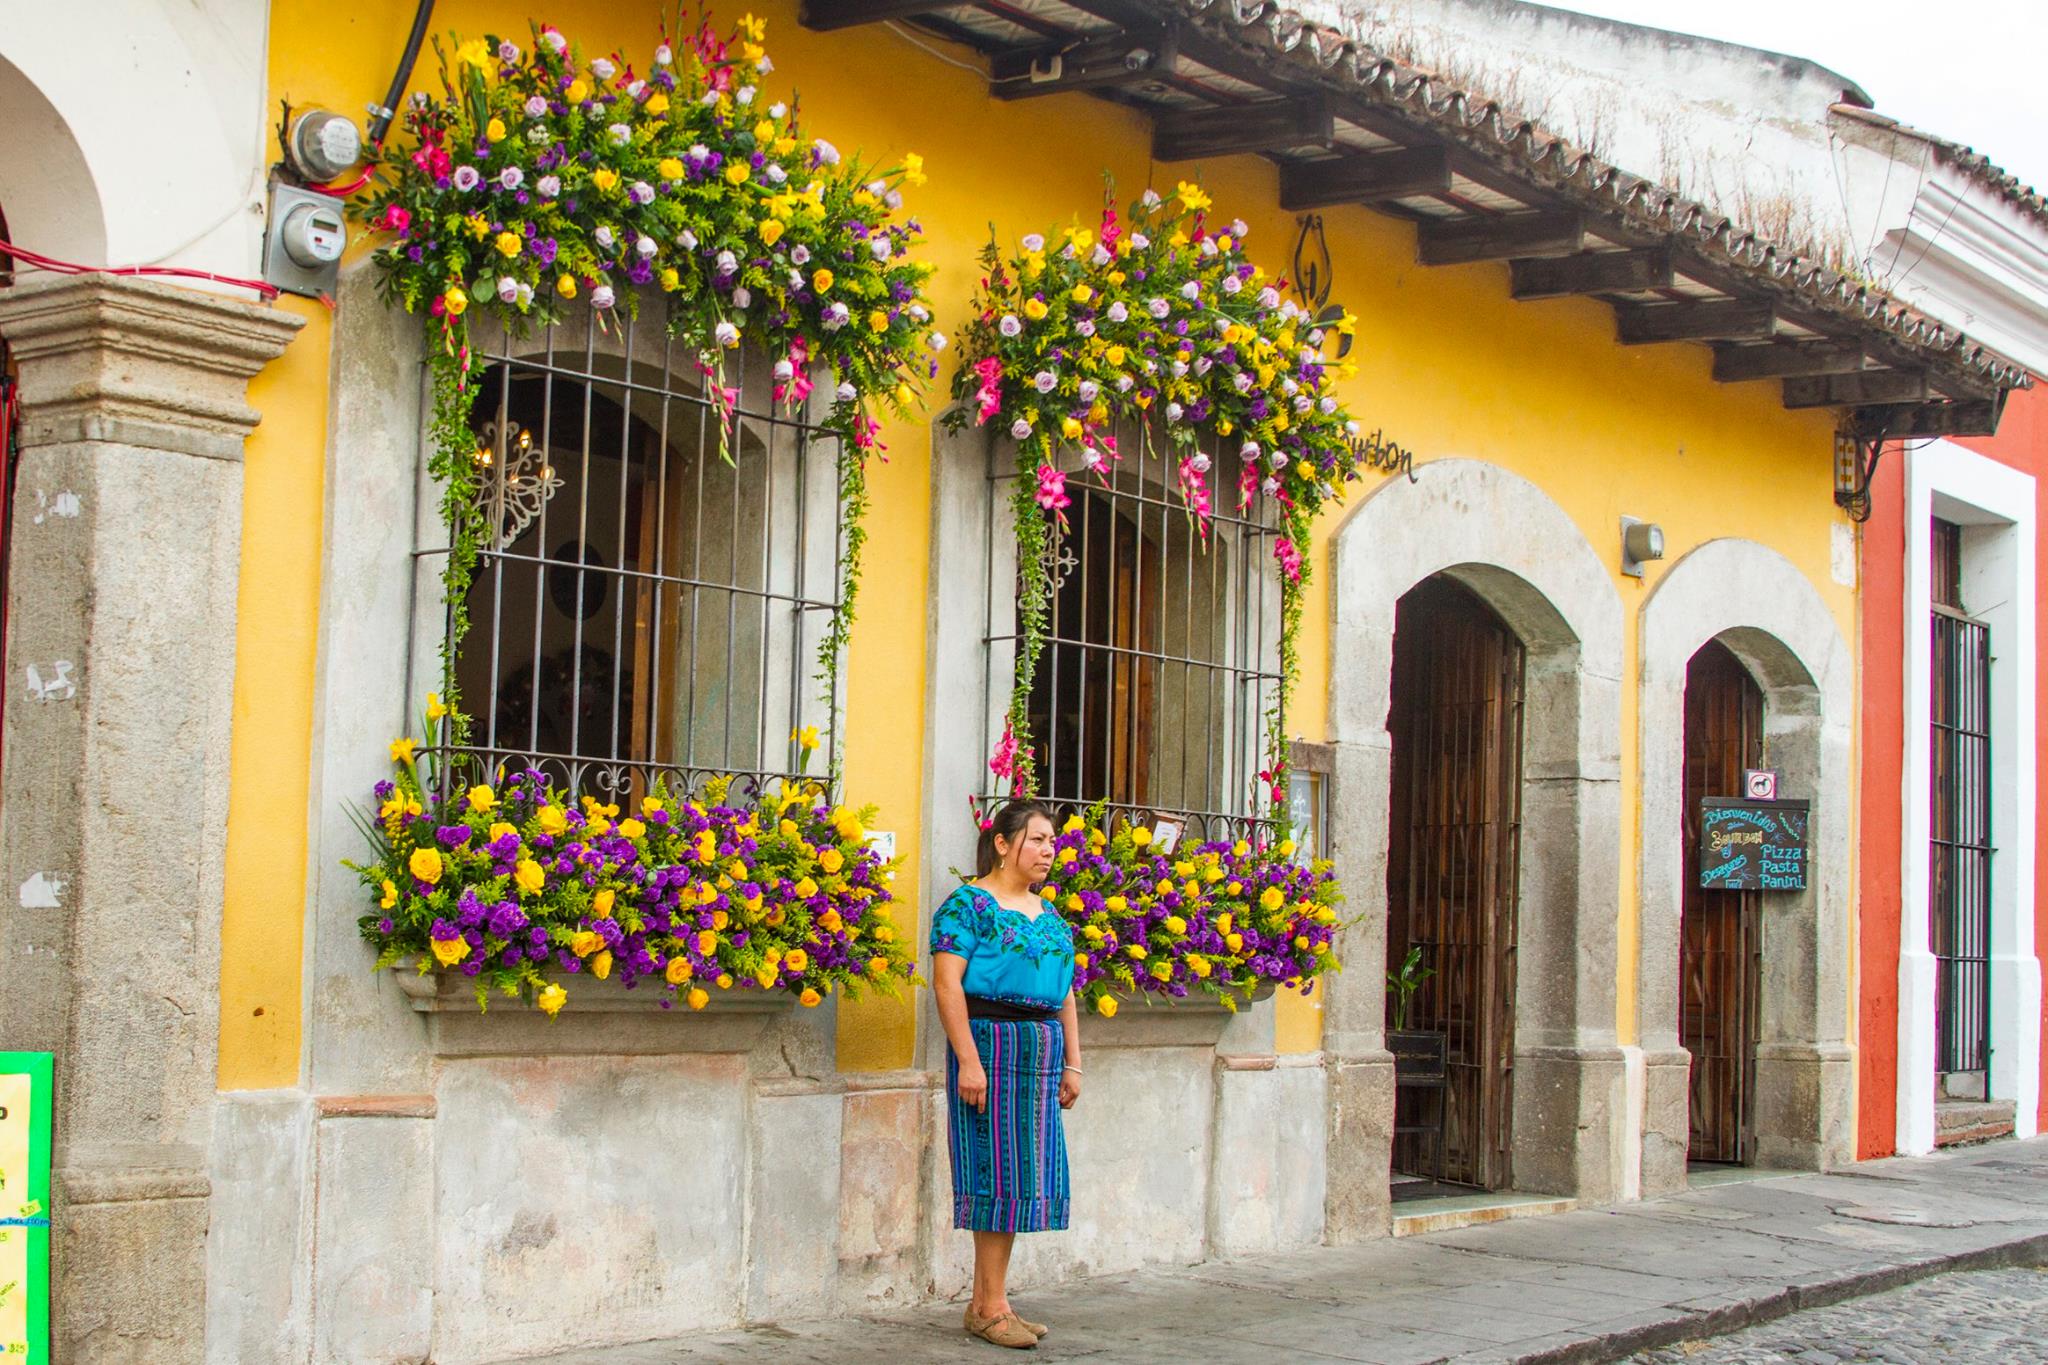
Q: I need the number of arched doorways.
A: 2